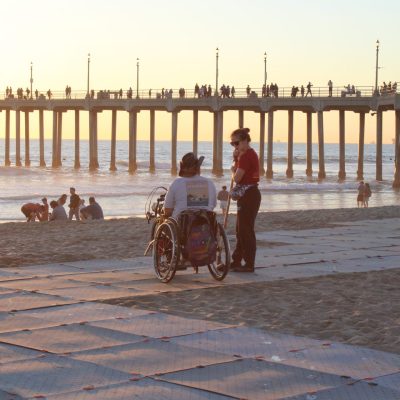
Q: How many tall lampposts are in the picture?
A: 6